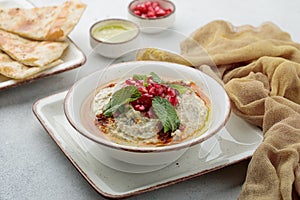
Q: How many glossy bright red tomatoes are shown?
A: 0